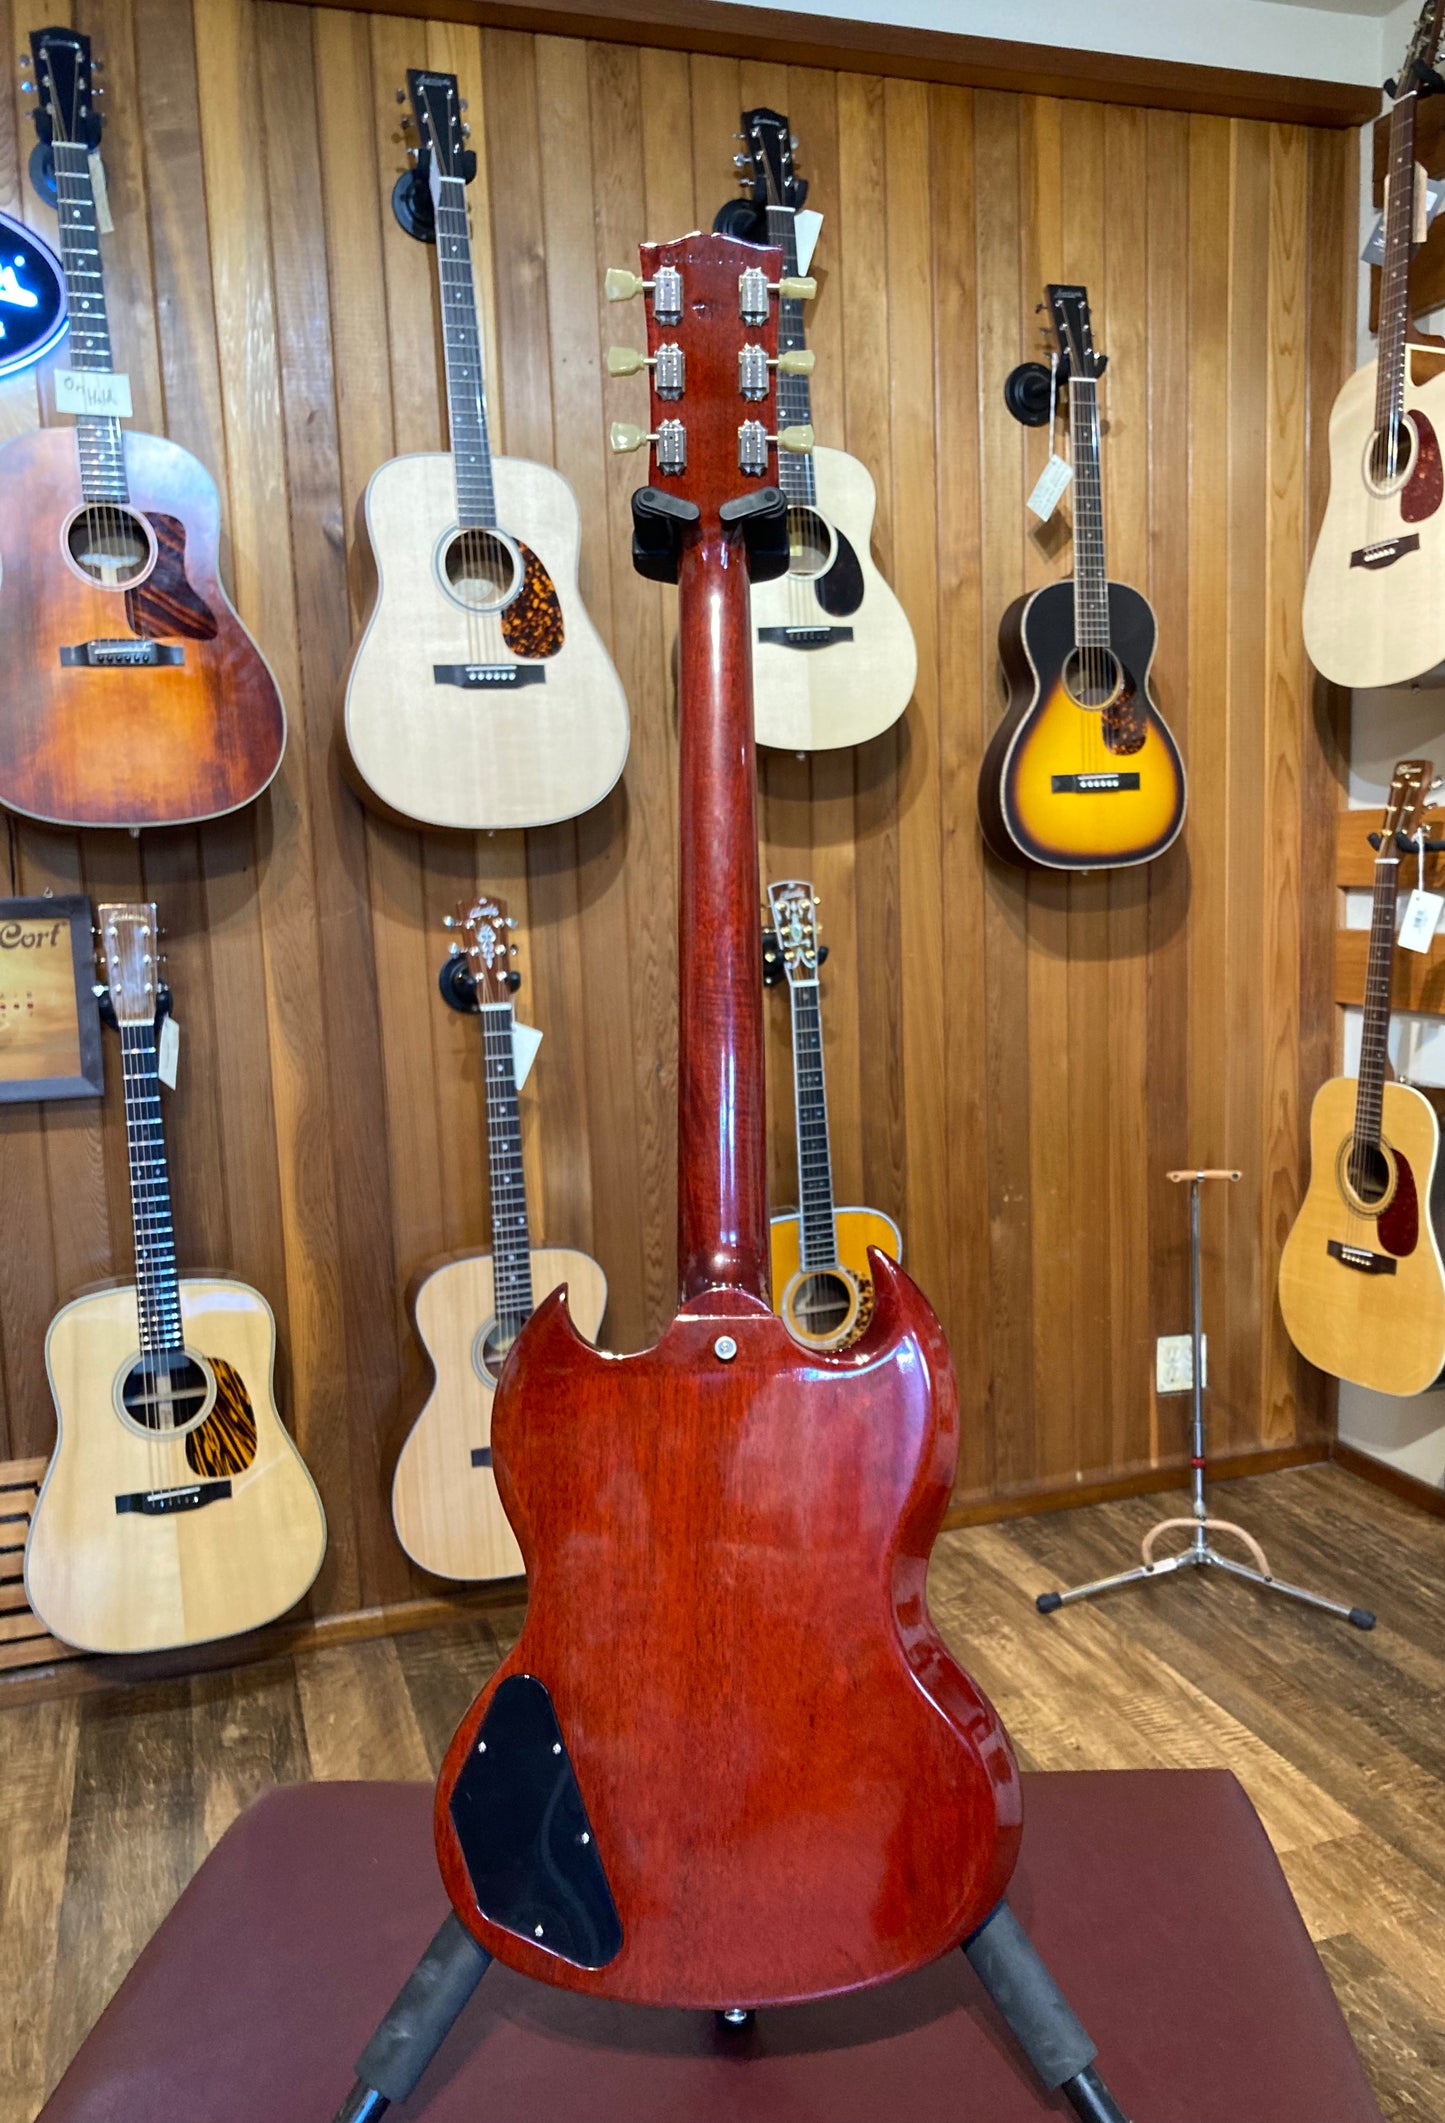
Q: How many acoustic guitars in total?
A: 9